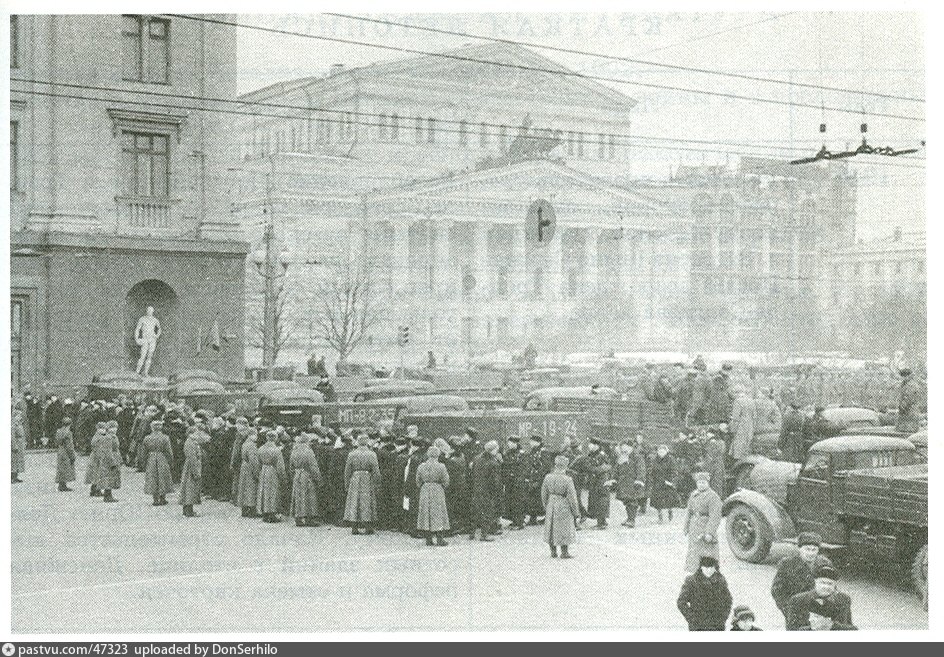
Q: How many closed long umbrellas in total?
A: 0